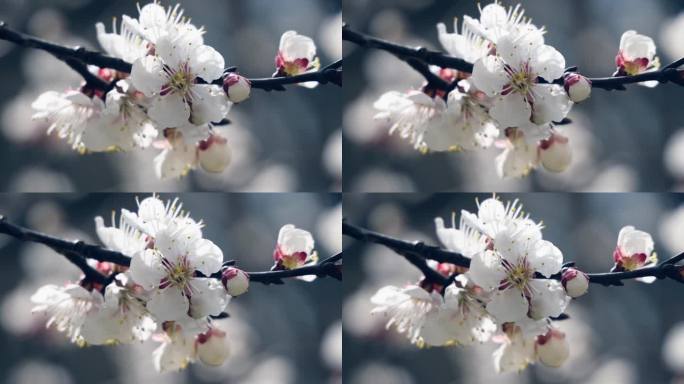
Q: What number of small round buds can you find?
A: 8